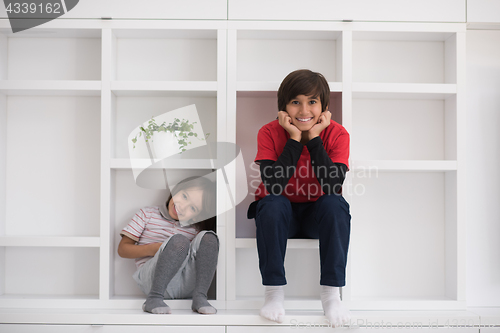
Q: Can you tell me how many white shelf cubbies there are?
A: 12